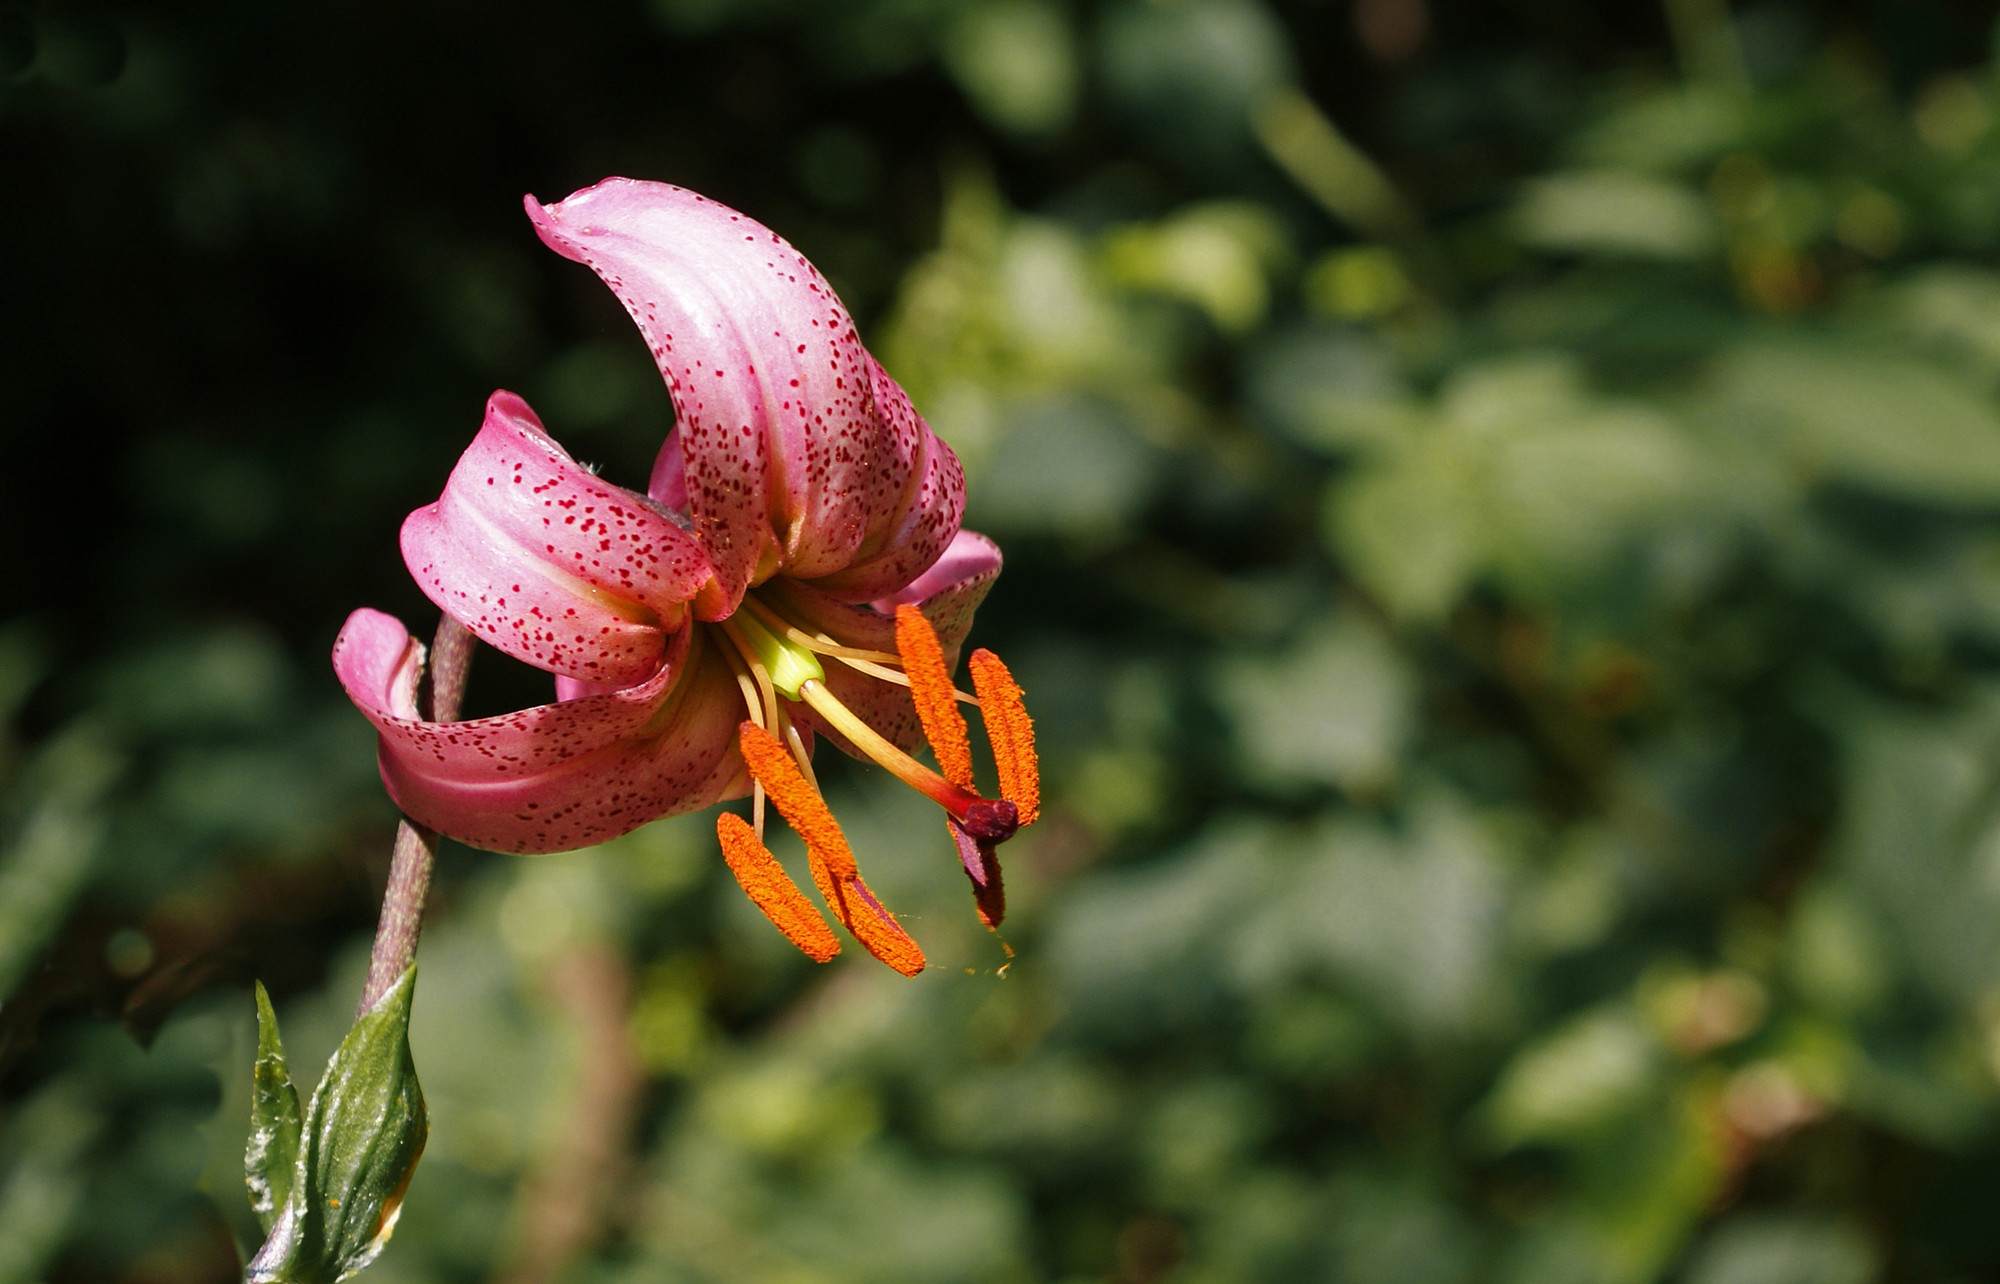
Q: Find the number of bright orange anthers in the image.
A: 5